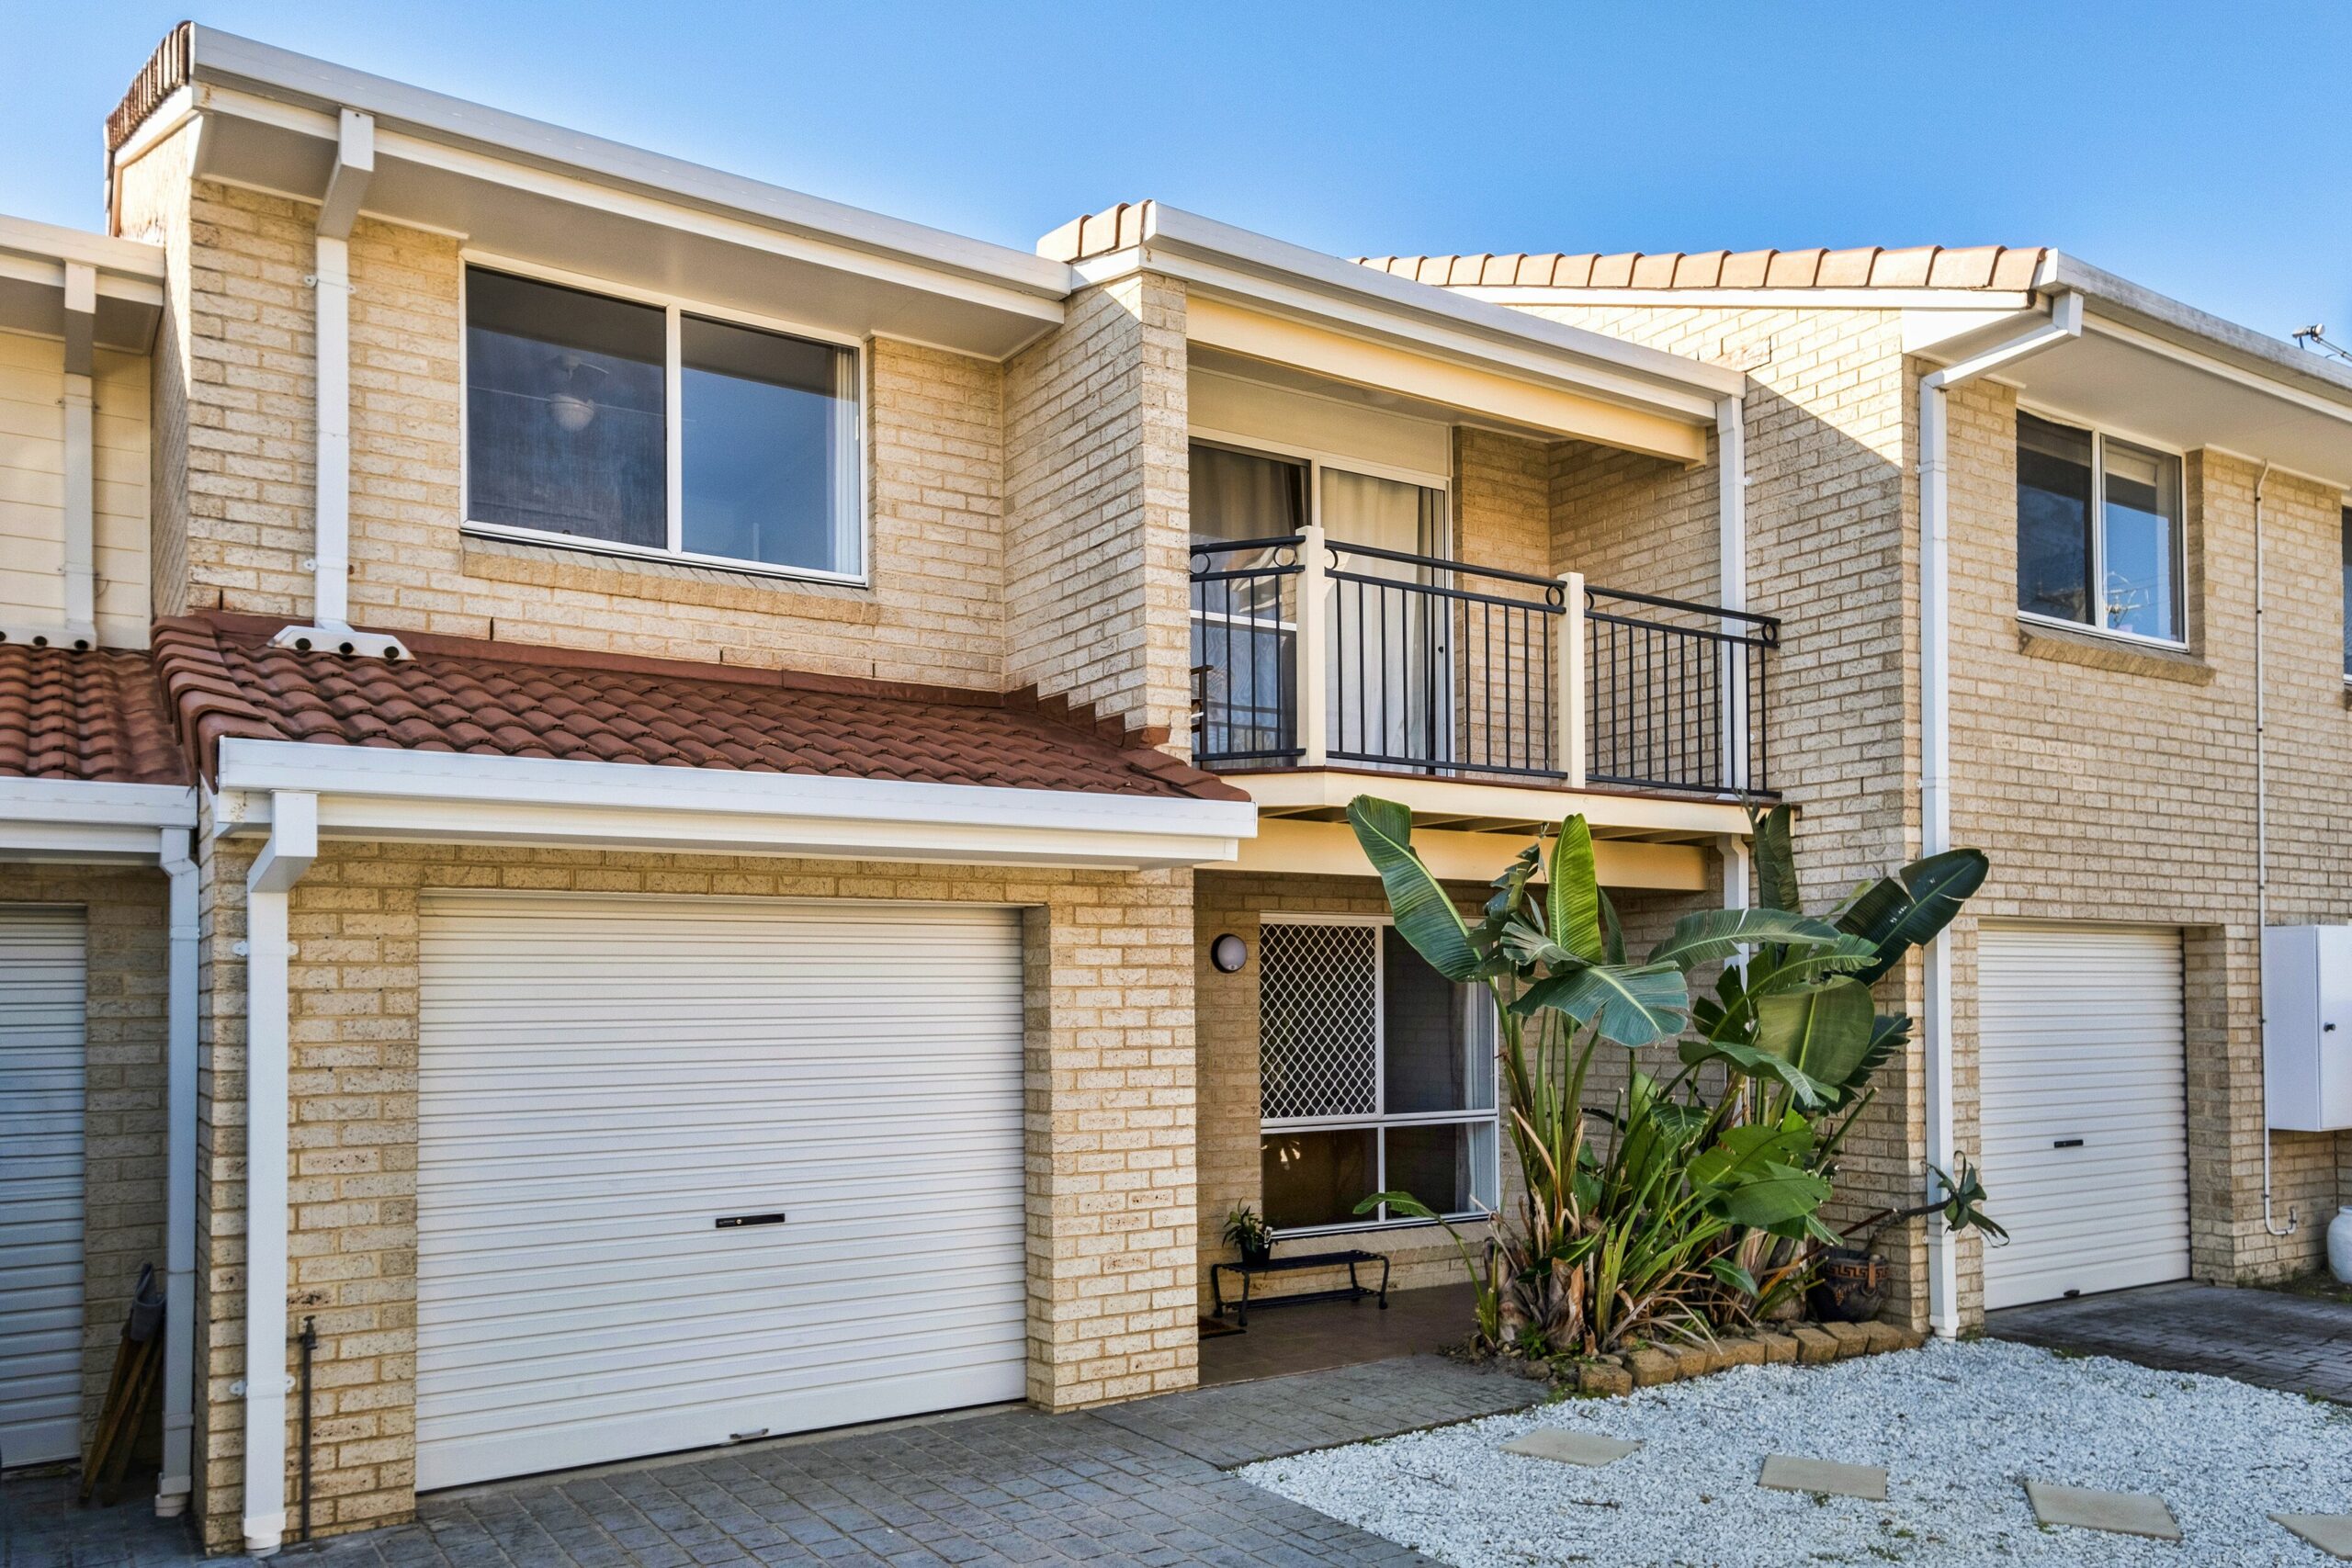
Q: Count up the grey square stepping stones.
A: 4